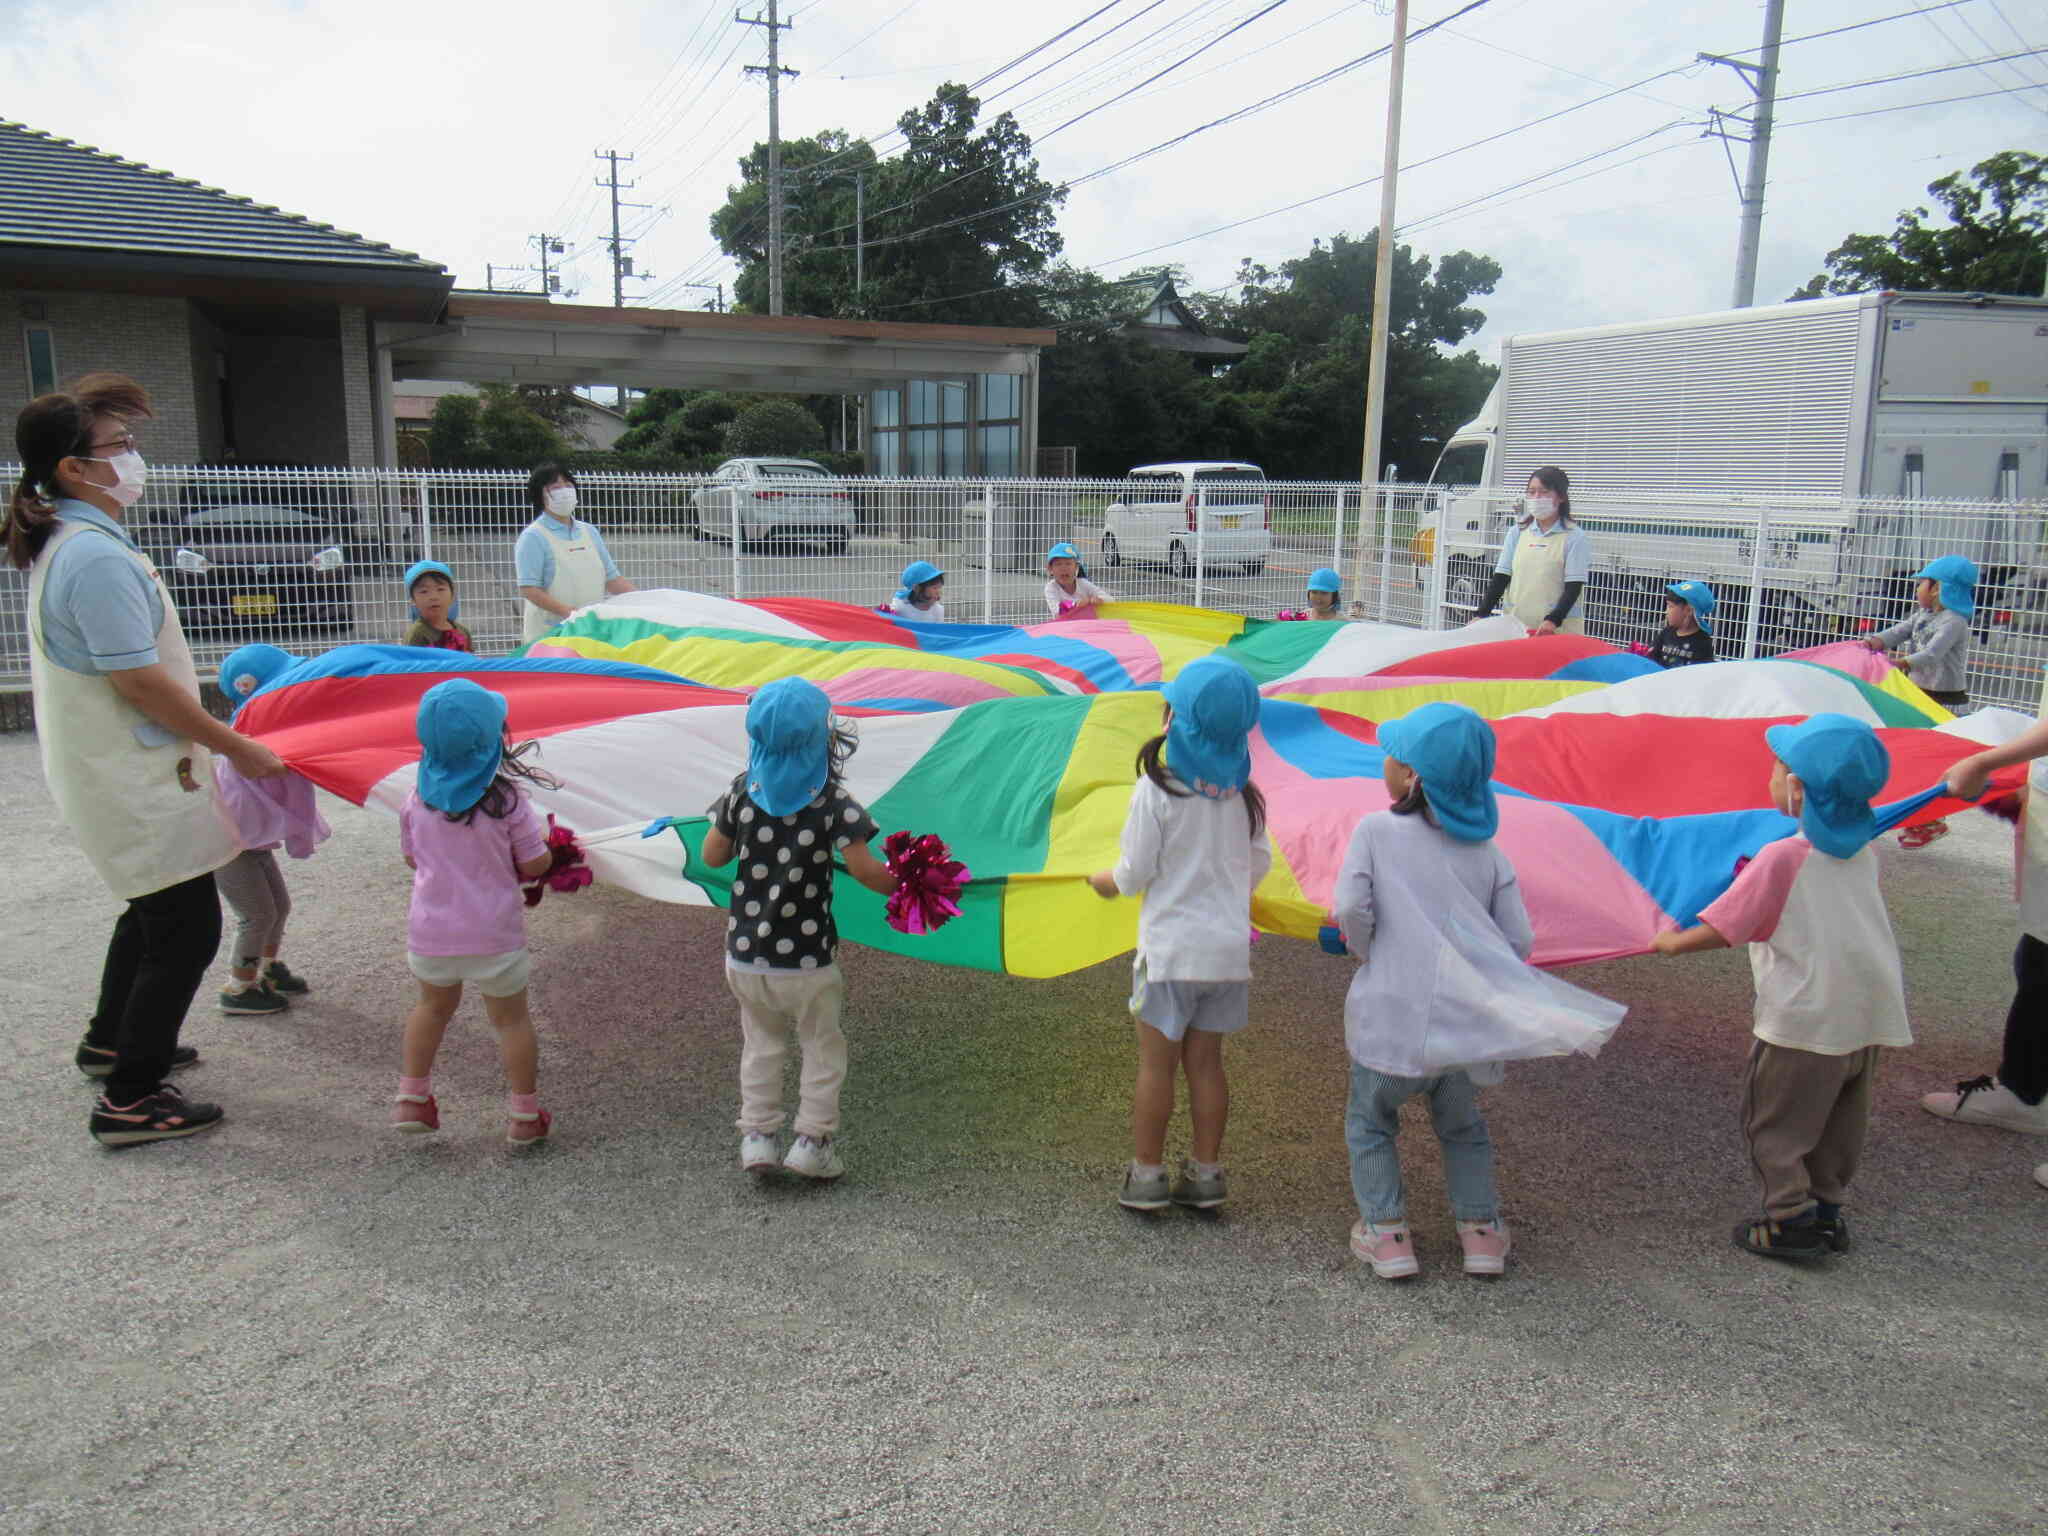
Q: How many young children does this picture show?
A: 12